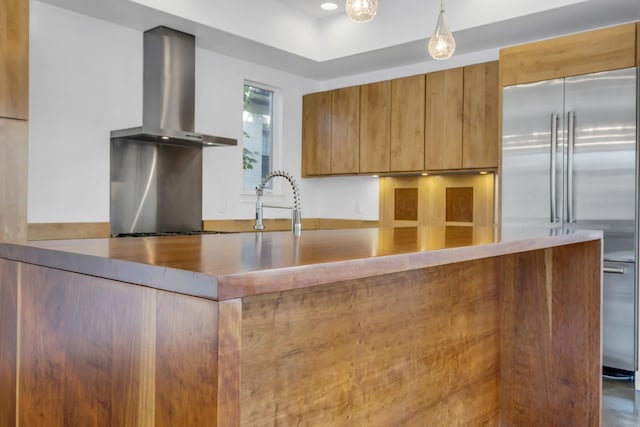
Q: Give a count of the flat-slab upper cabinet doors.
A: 6